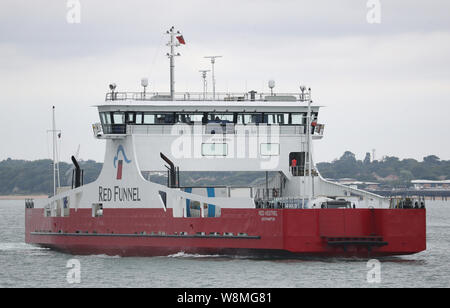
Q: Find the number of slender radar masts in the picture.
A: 2